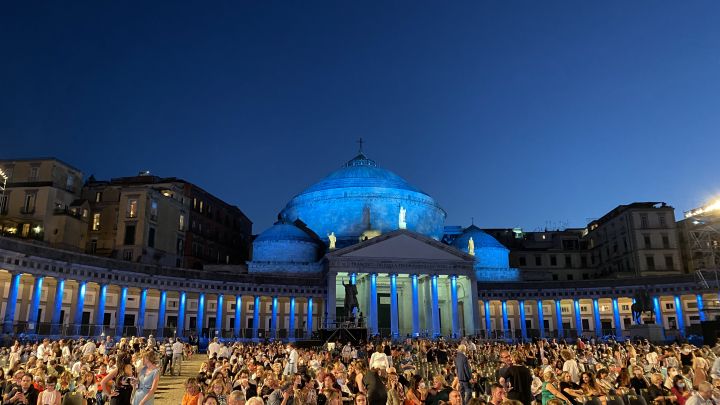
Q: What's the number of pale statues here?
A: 3